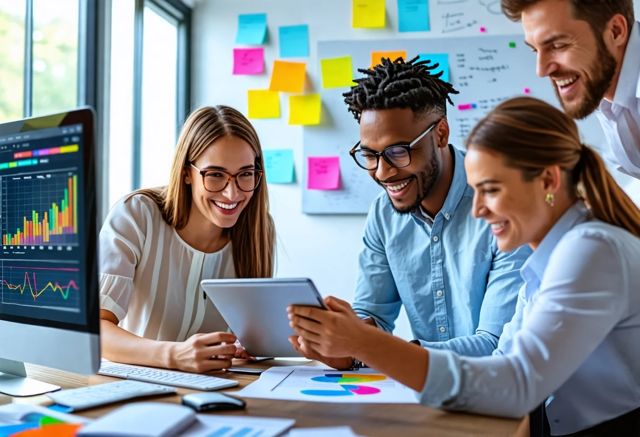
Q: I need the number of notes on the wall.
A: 13